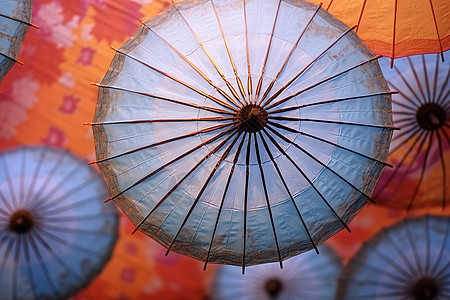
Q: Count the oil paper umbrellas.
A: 7